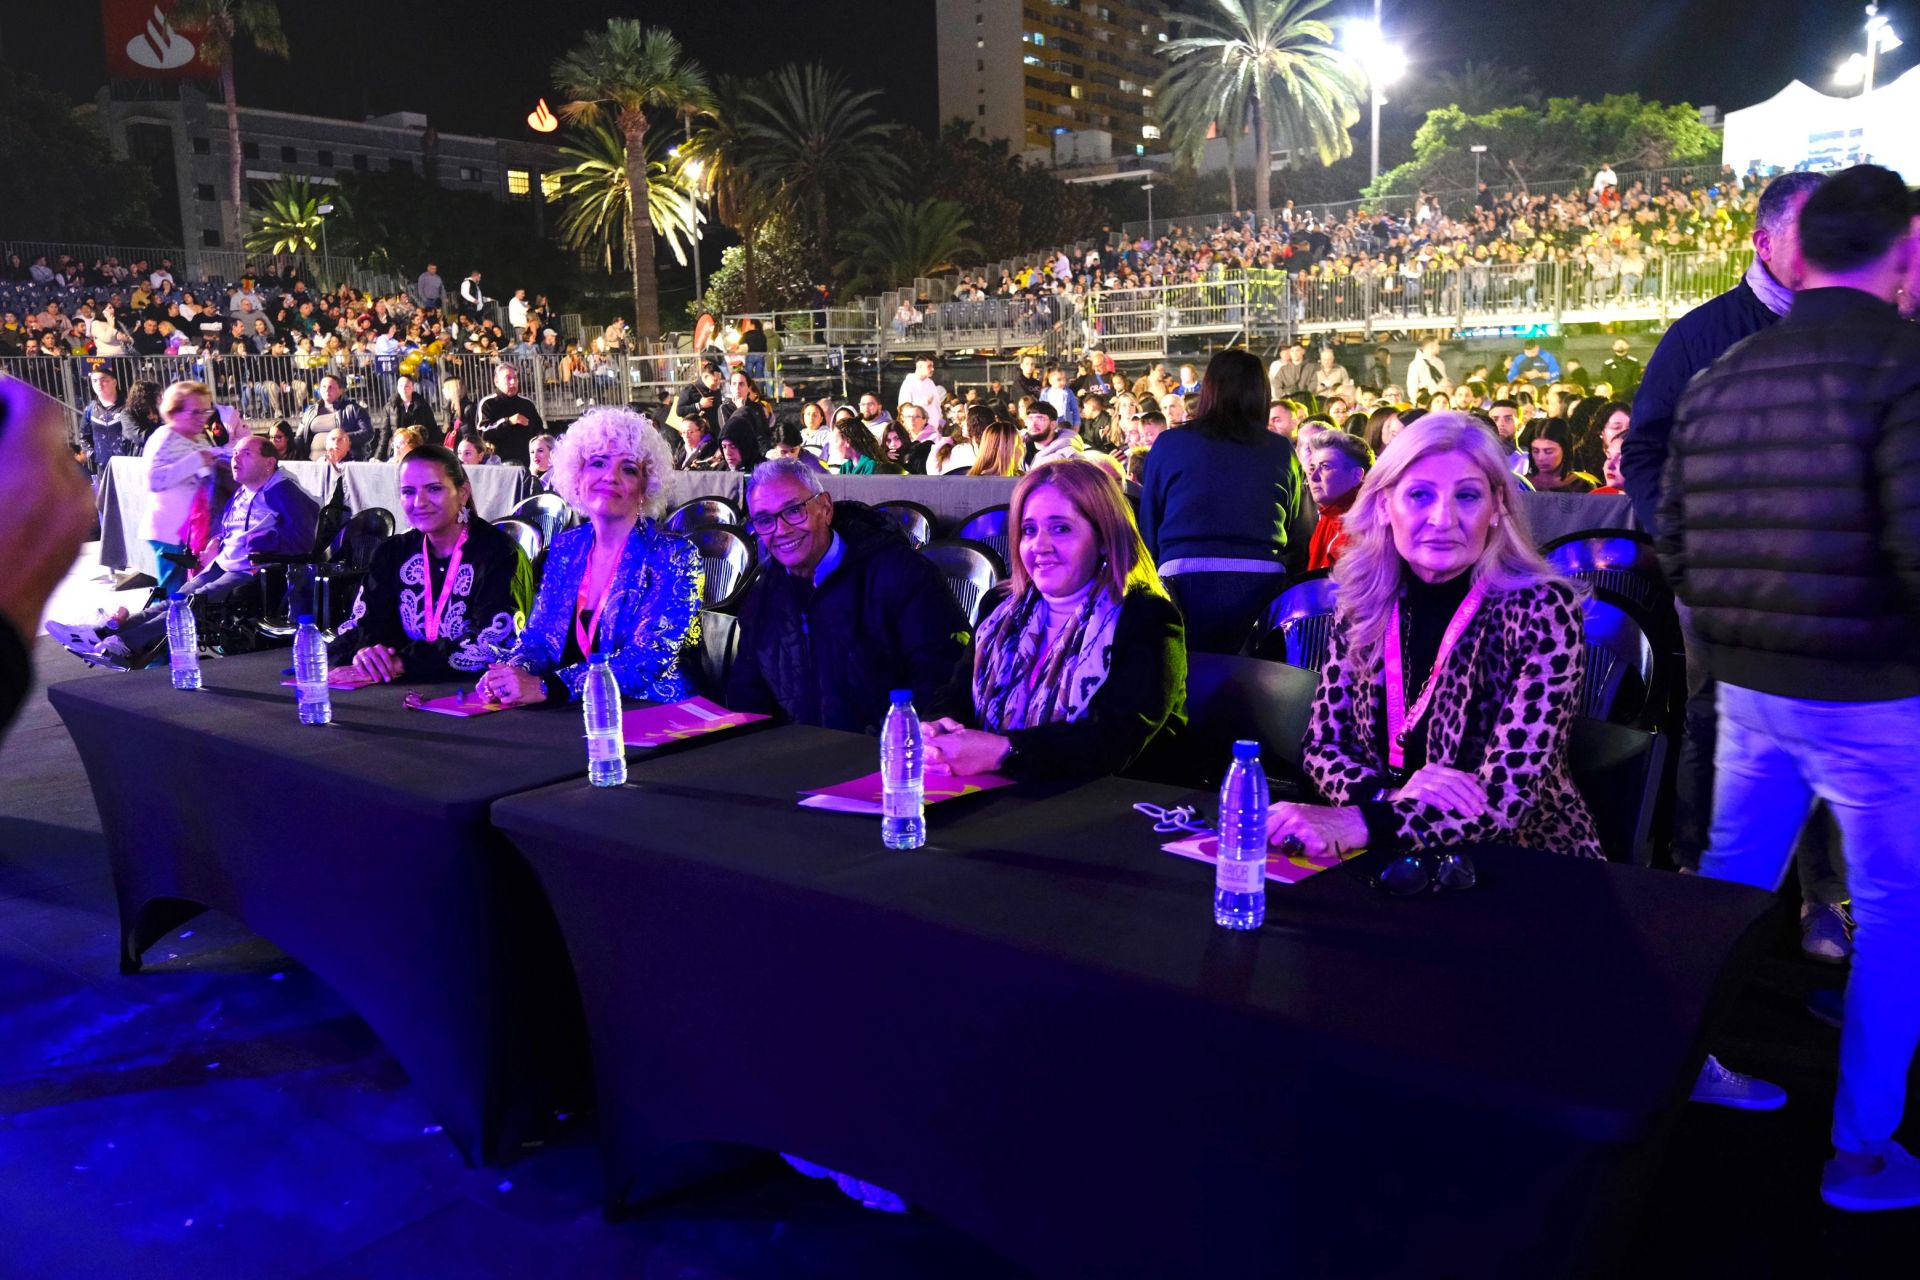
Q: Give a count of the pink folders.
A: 5